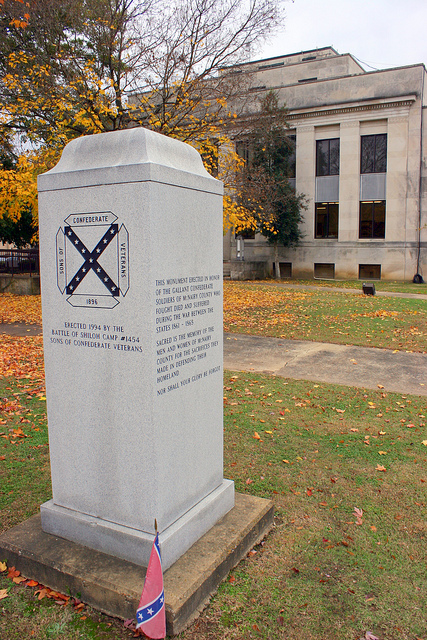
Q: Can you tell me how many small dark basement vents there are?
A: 3